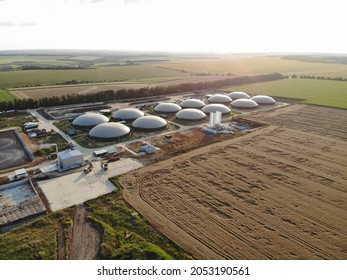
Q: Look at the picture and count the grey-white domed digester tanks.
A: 12